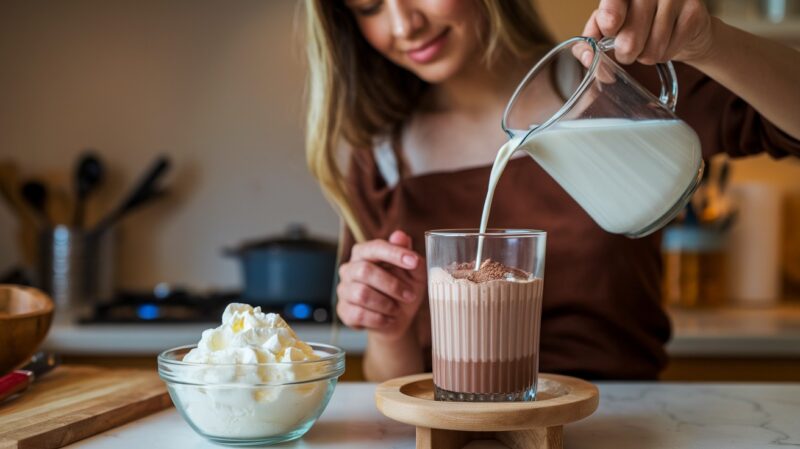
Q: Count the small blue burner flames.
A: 2